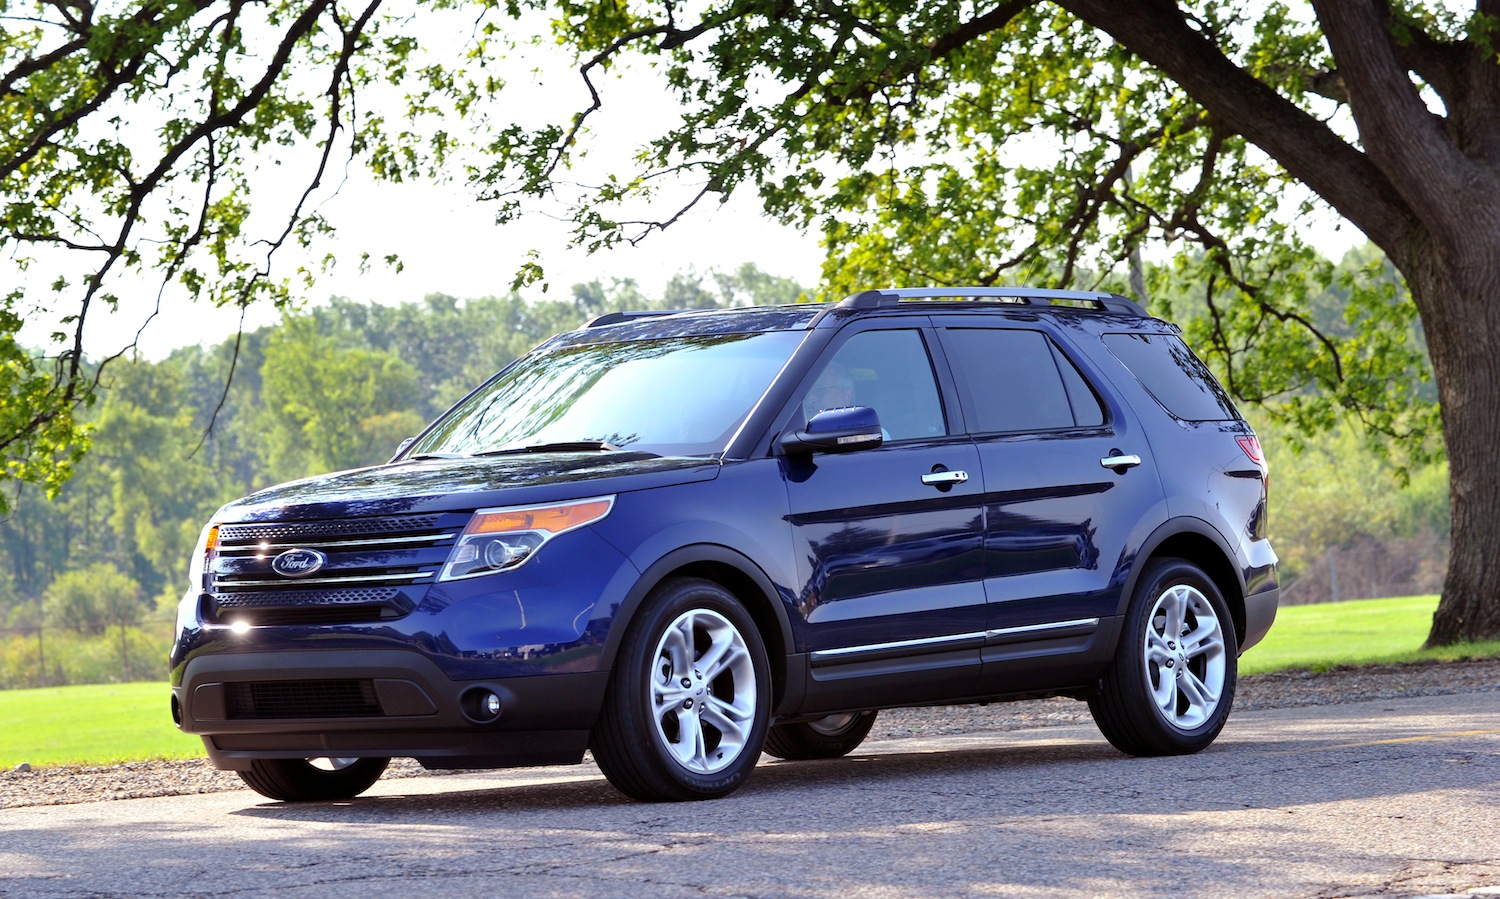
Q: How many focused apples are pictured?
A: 0